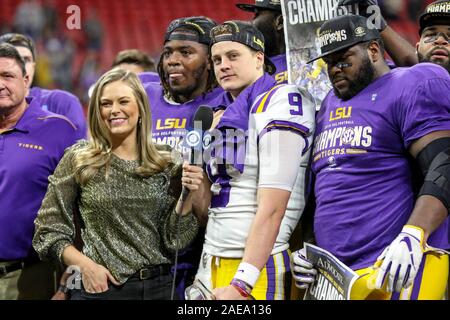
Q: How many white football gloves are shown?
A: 2